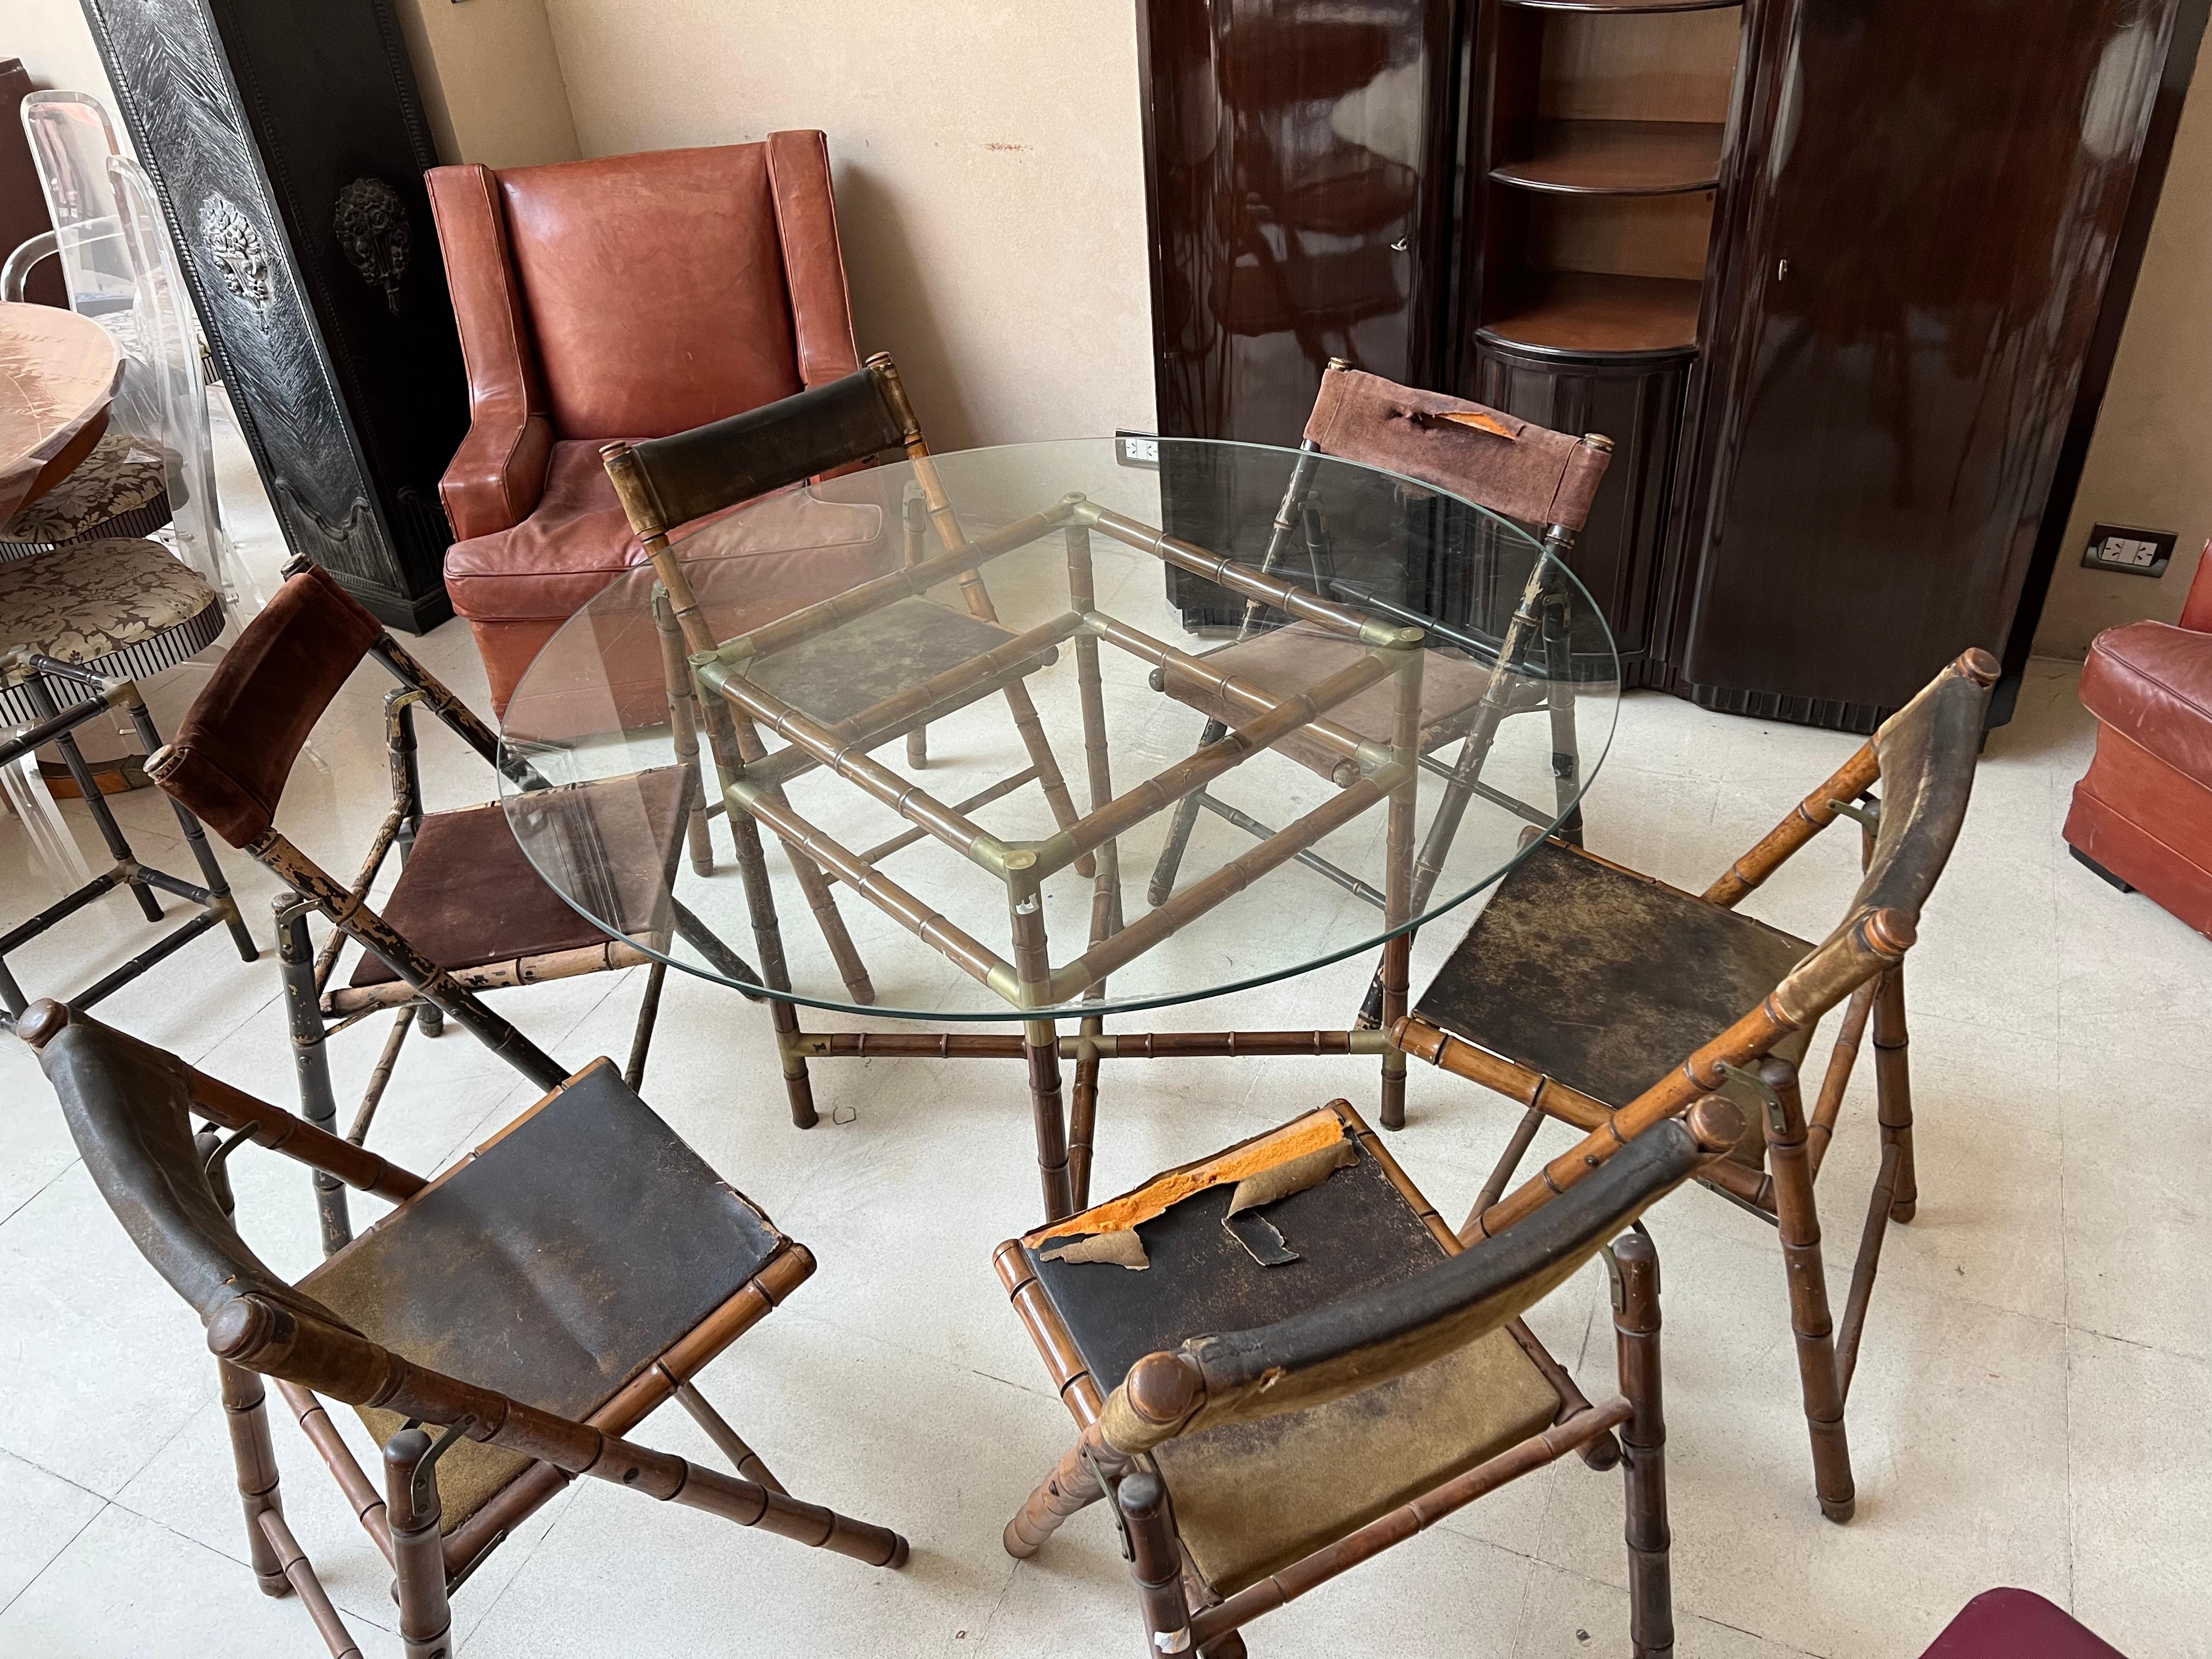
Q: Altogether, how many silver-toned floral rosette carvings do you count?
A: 2